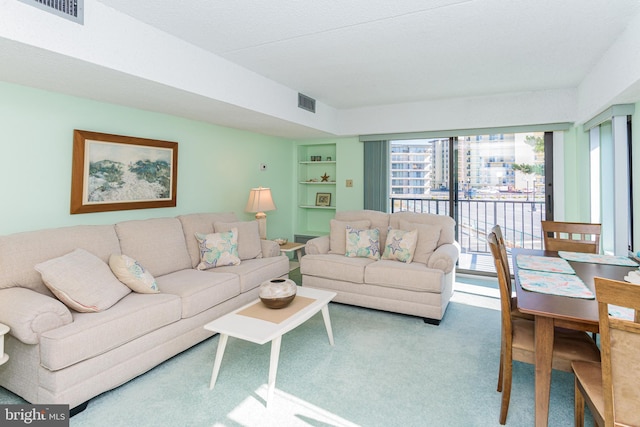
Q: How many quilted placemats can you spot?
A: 4